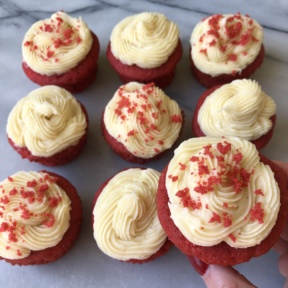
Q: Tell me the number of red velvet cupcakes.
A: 9